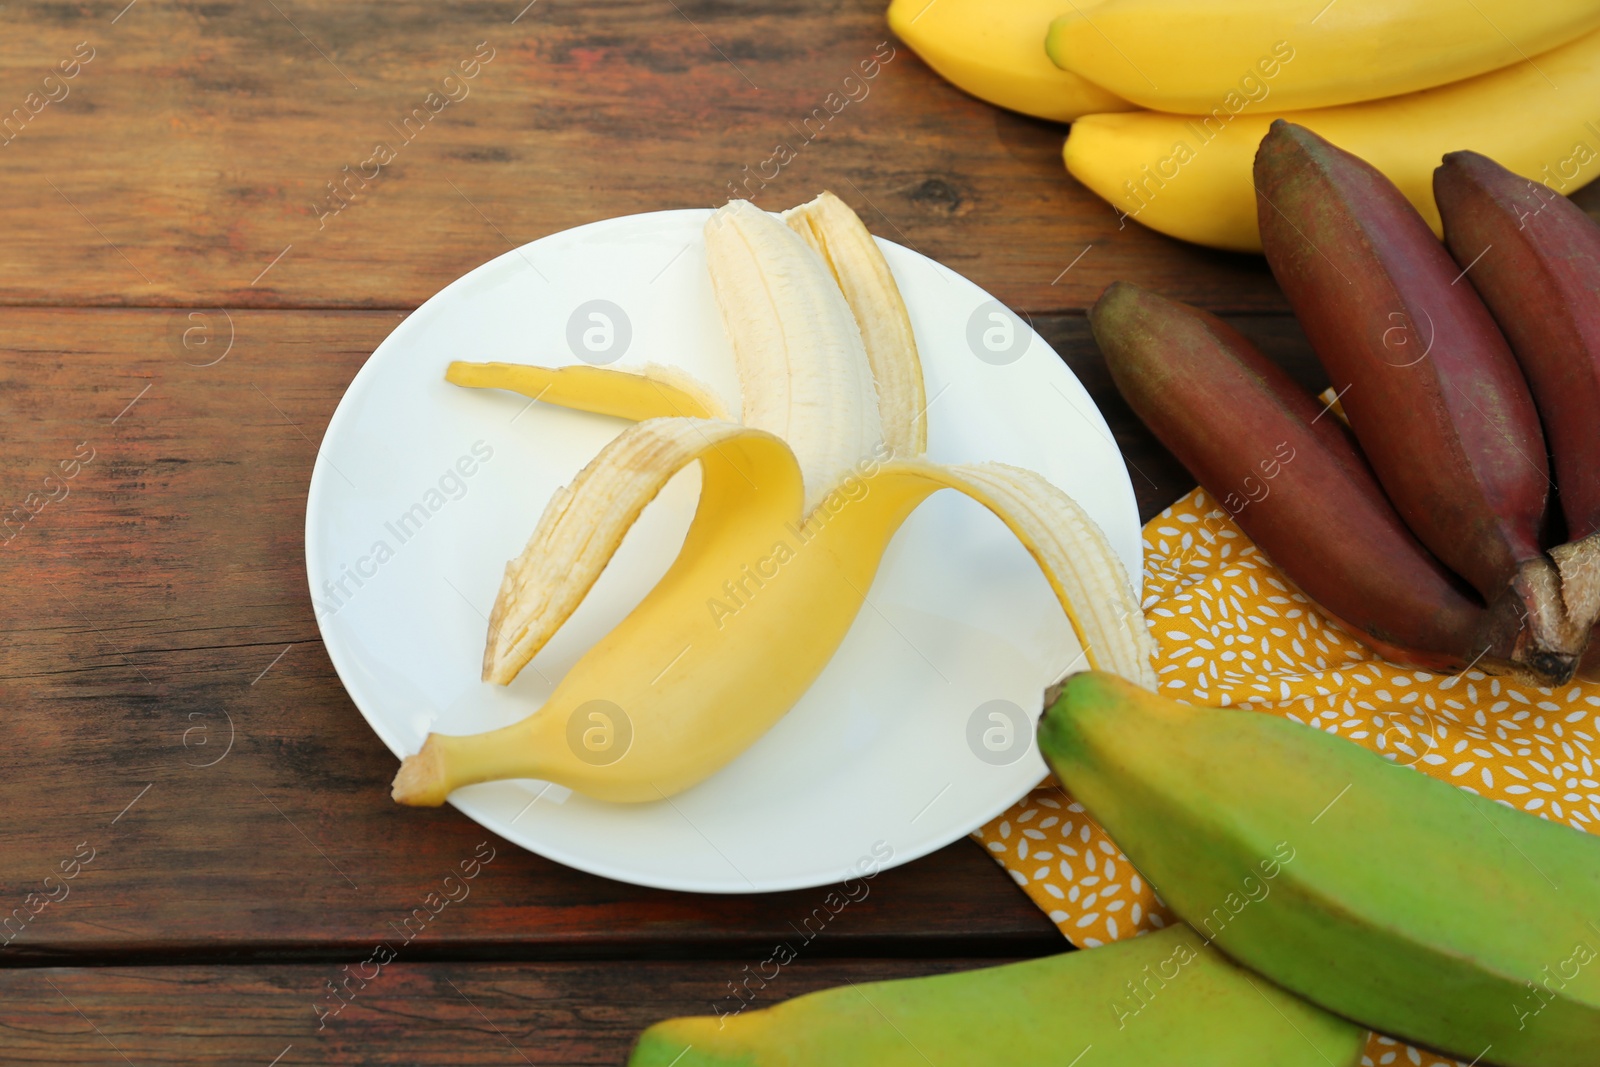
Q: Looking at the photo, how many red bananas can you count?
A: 3